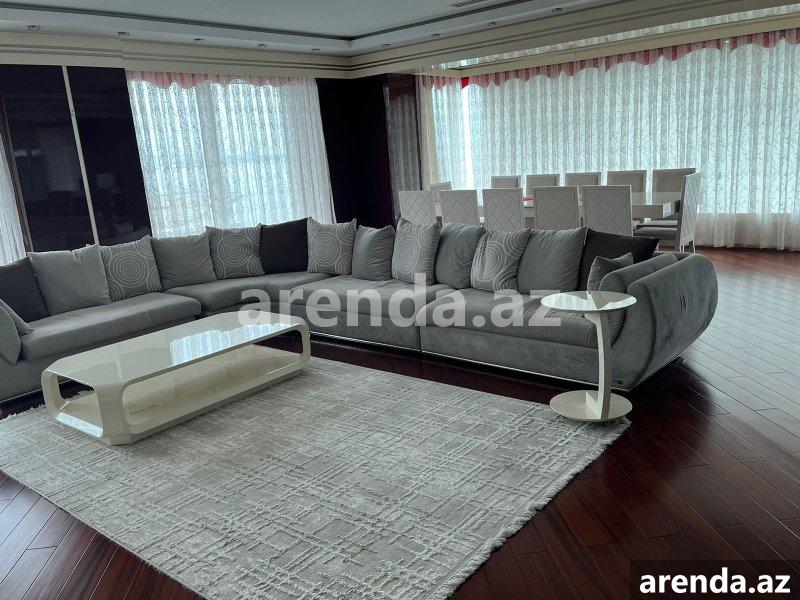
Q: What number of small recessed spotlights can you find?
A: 9